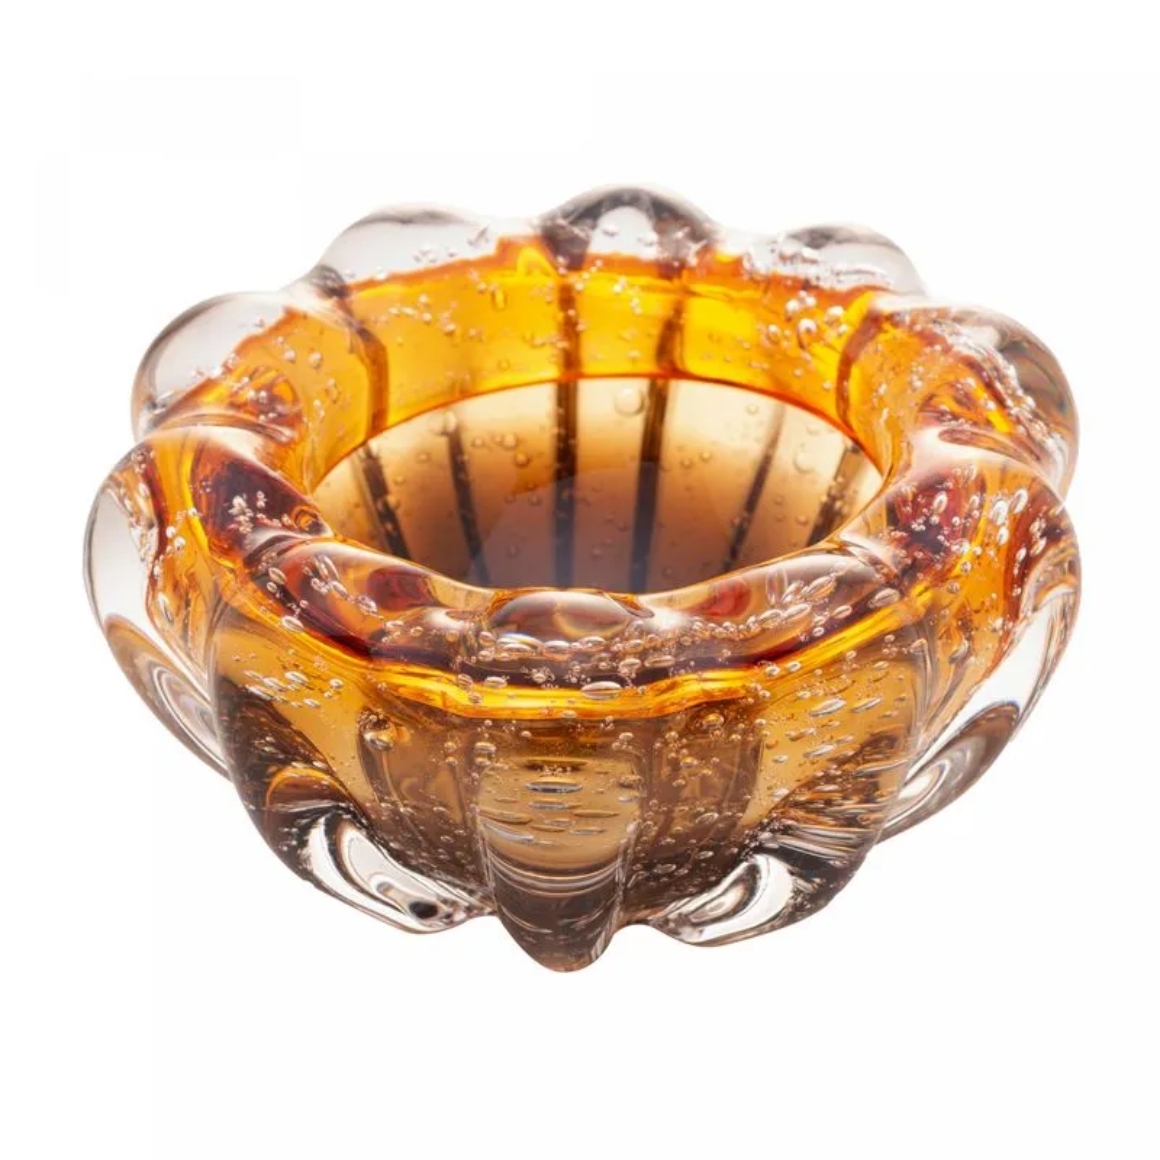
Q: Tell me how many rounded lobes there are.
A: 10